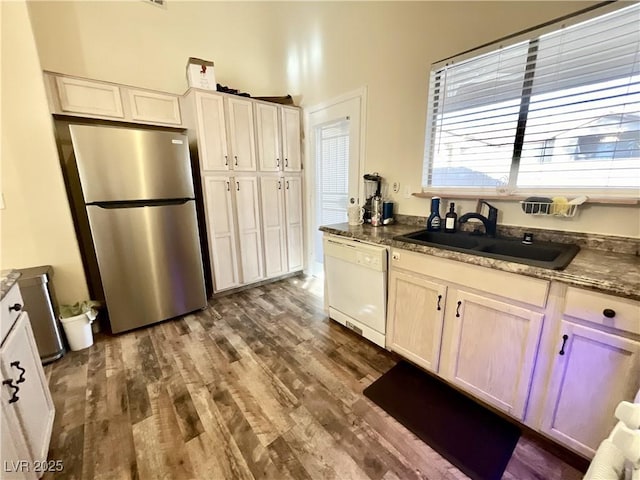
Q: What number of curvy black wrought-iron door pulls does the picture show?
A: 13